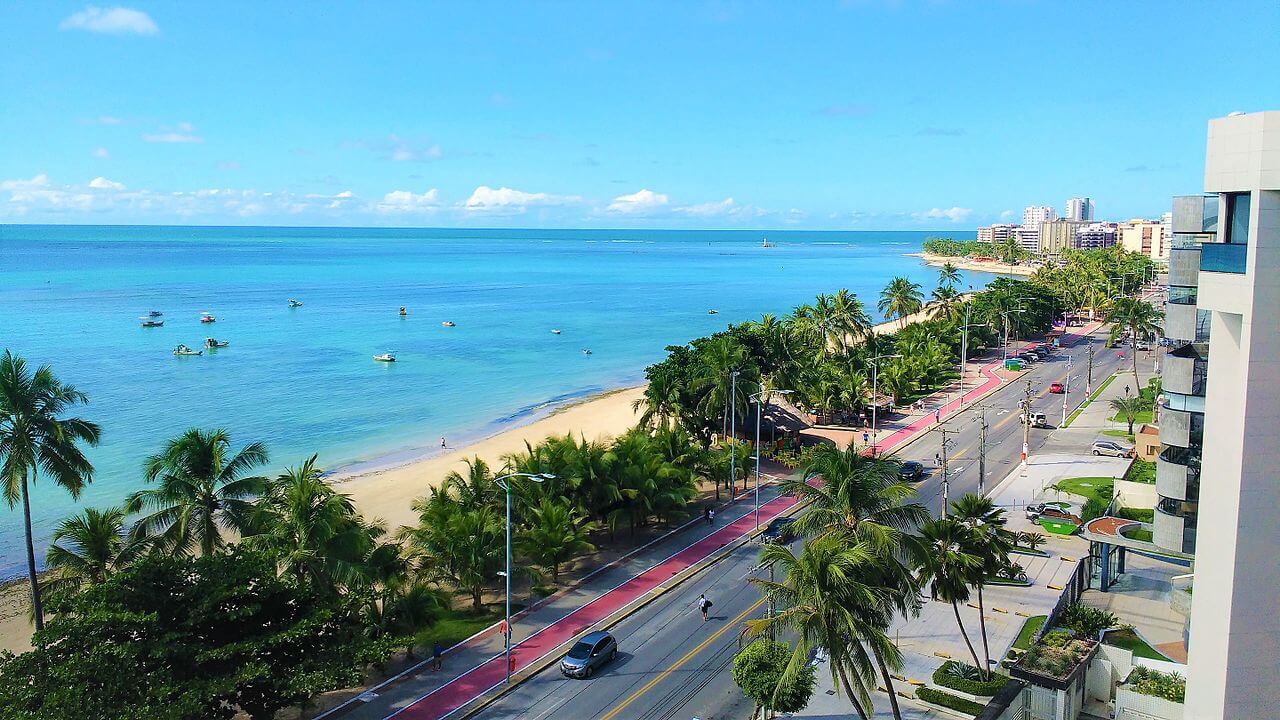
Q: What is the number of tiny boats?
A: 12